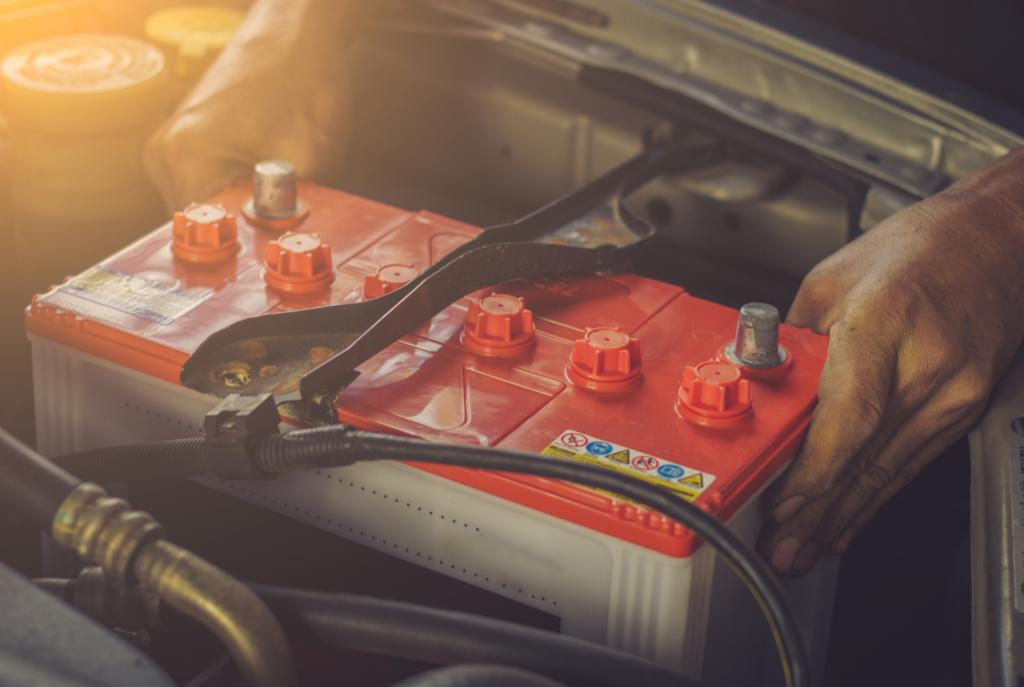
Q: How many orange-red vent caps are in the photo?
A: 6